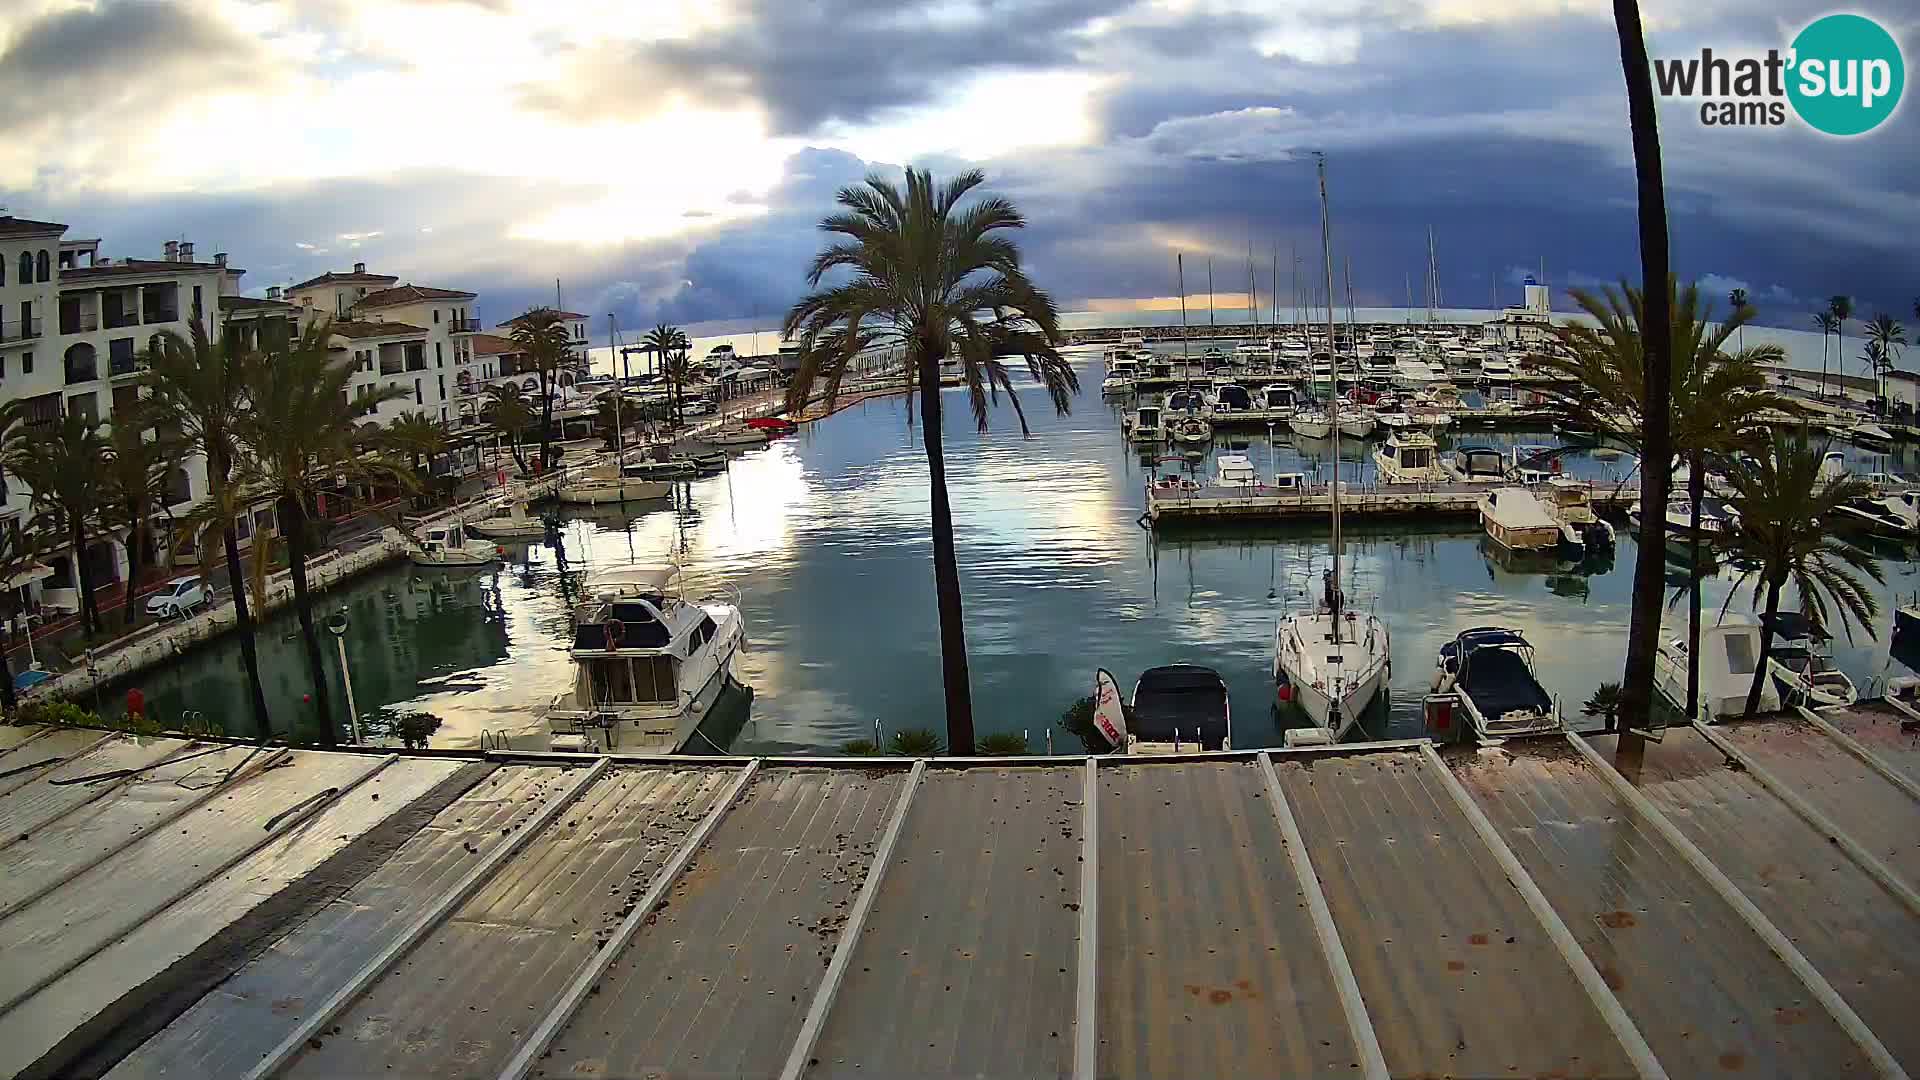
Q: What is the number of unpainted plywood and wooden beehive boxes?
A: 0